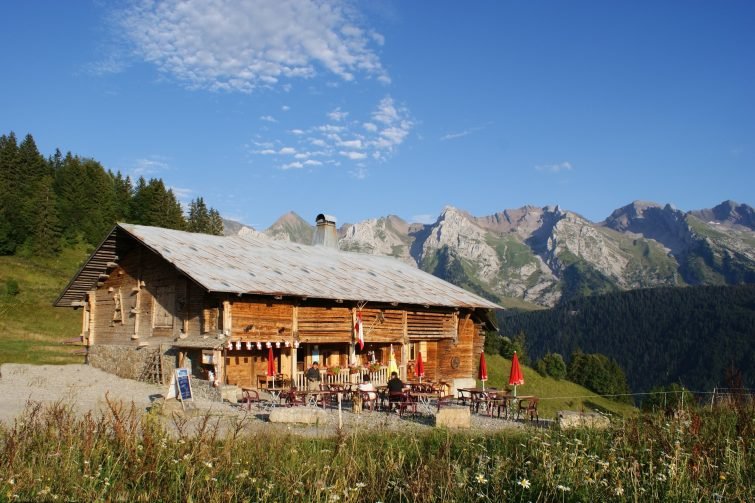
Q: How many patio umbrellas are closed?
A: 5